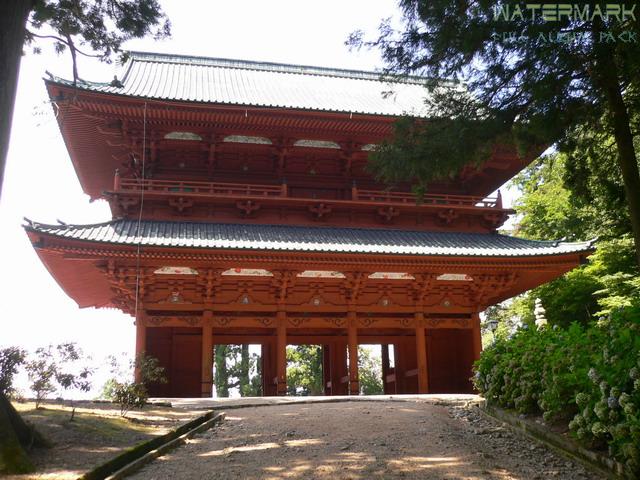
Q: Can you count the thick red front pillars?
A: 6